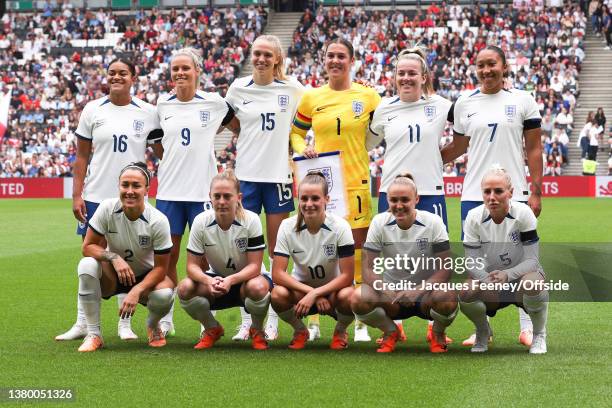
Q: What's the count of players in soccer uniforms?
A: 11